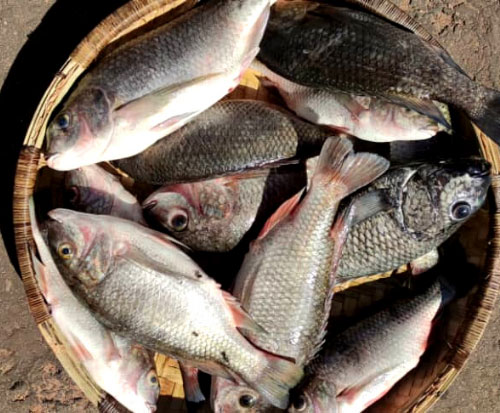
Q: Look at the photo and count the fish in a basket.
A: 11